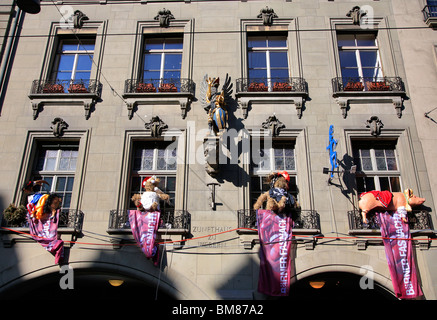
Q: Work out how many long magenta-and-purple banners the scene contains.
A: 4